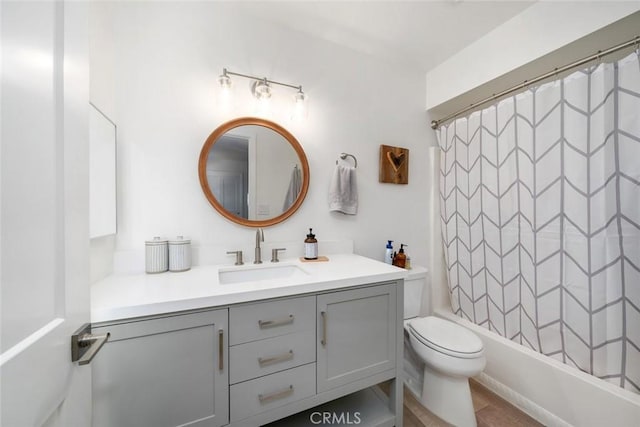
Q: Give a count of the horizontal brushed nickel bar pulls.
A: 3